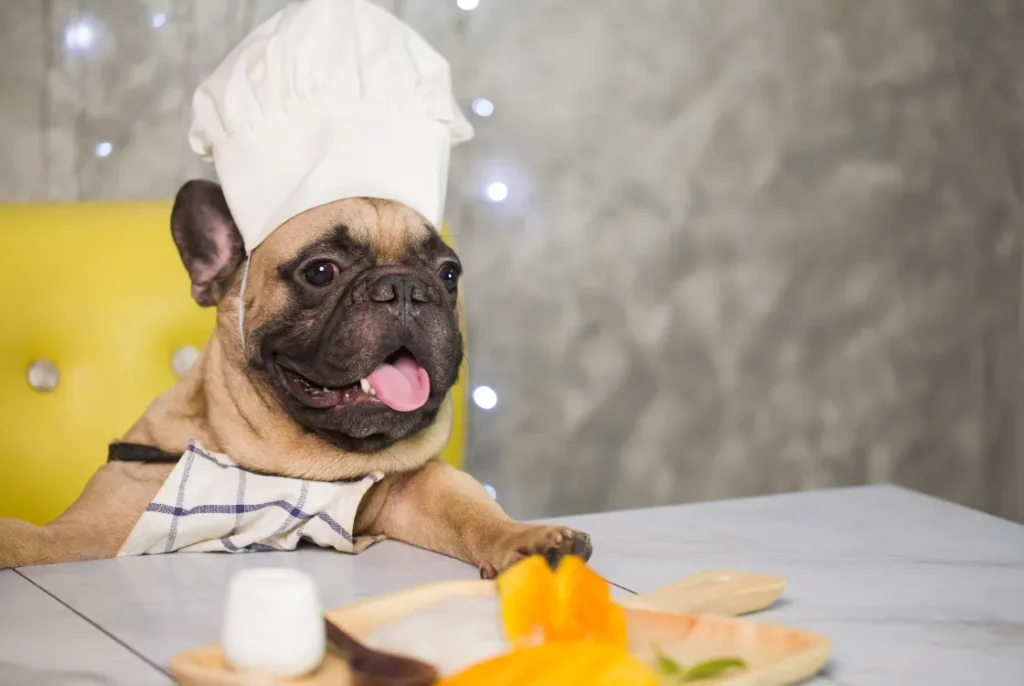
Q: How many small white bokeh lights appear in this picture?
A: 8